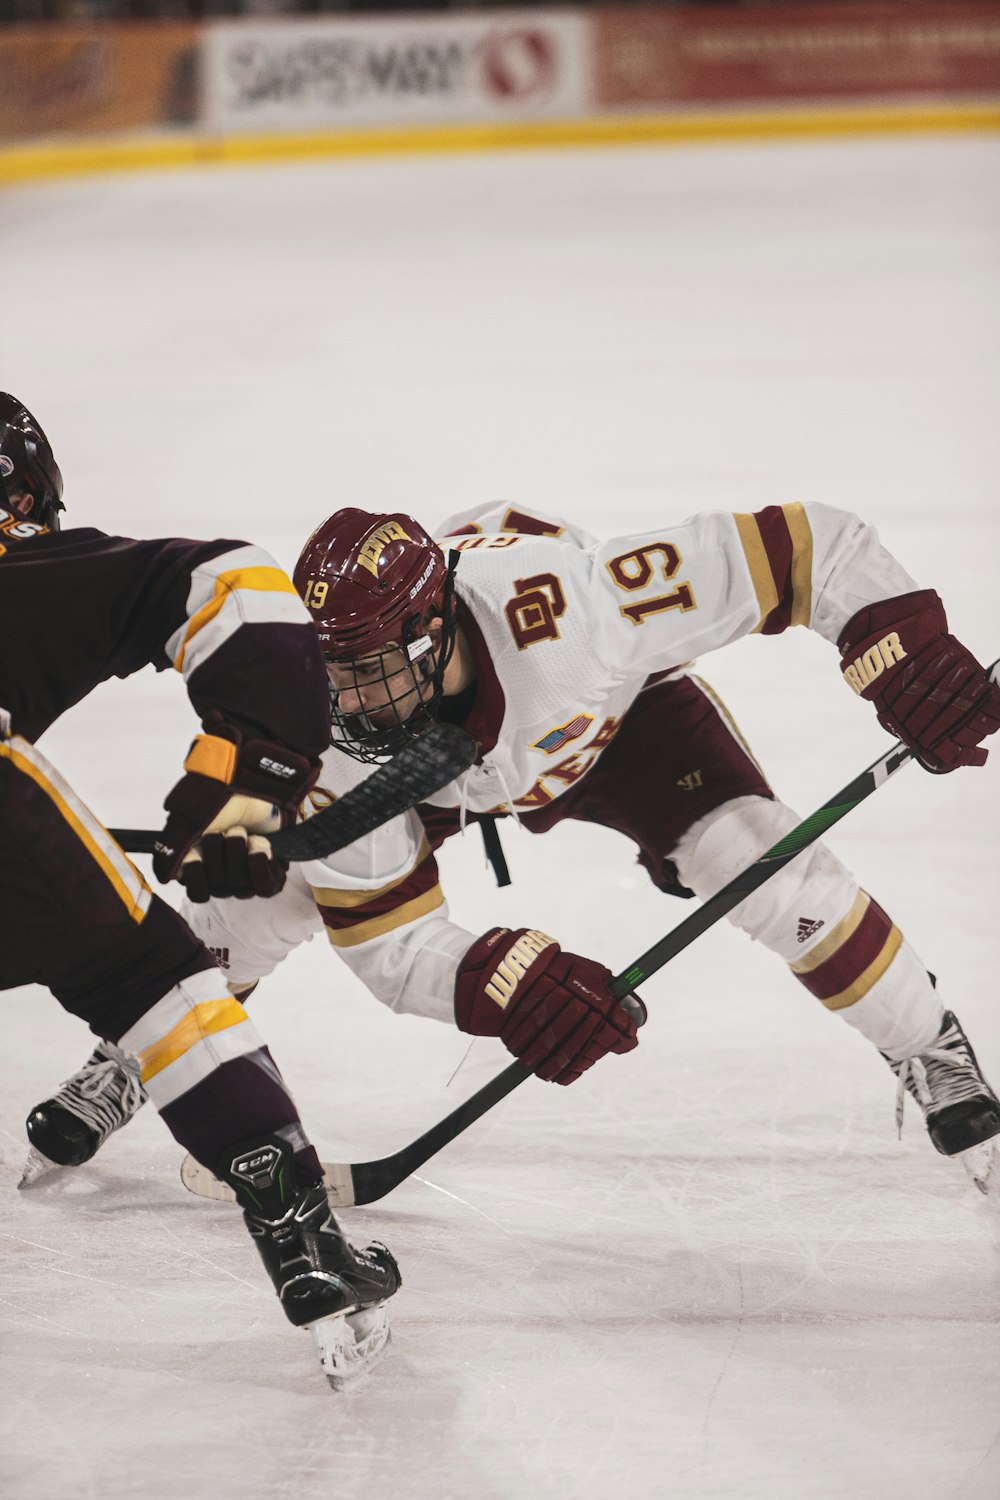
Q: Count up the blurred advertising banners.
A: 3